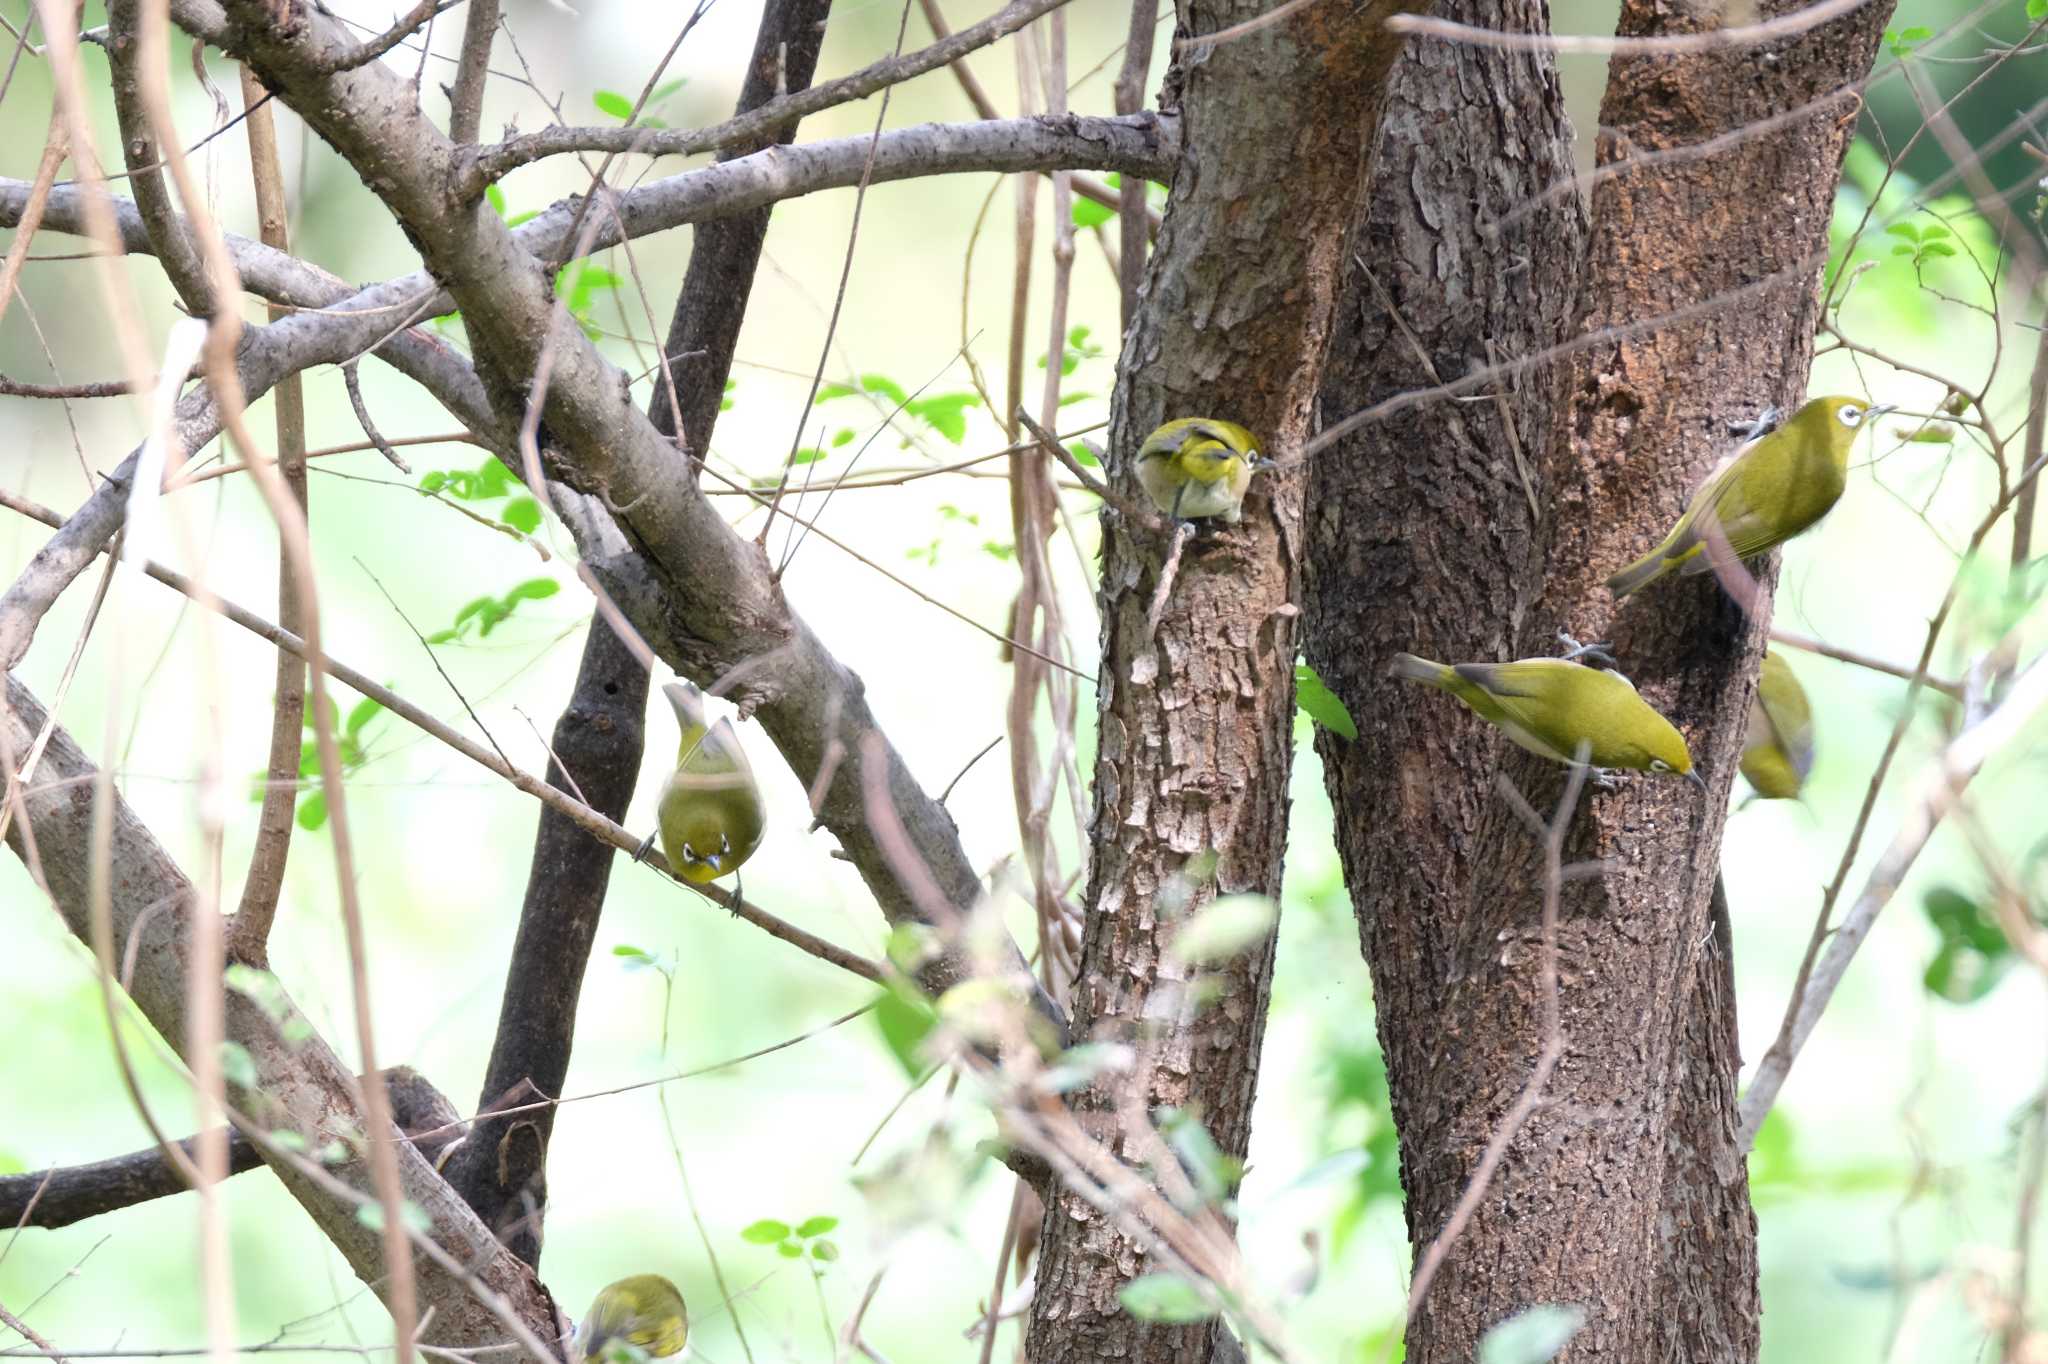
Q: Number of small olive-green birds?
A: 6